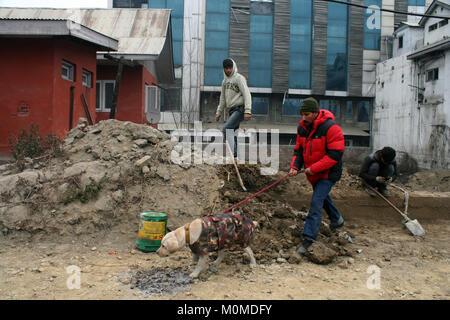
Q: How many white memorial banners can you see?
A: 0